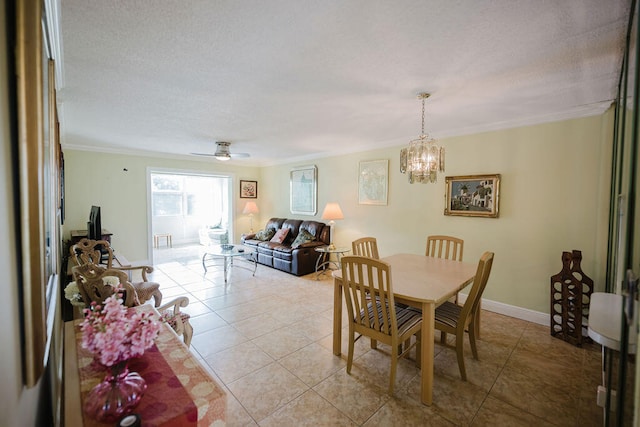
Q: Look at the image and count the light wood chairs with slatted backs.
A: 4